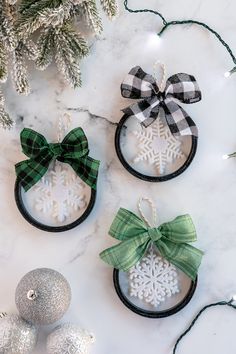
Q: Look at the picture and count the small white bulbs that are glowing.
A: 4